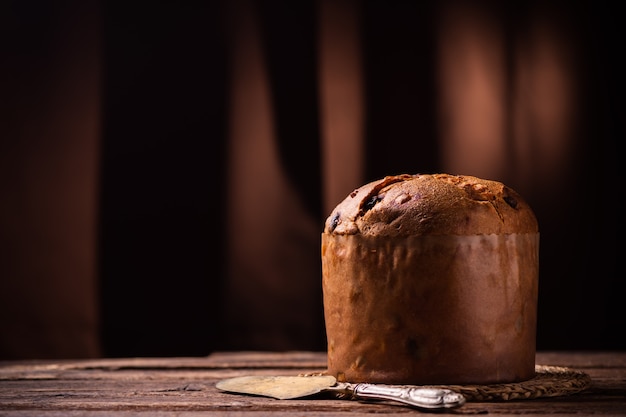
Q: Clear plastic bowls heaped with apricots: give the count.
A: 0